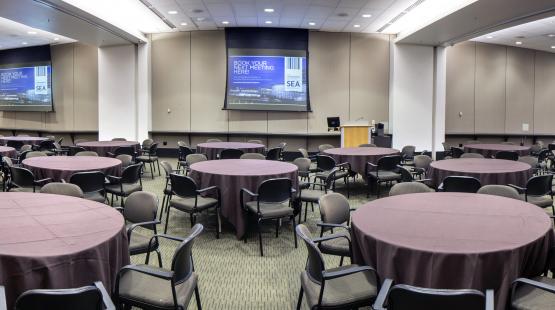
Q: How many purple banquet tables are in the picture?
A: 11